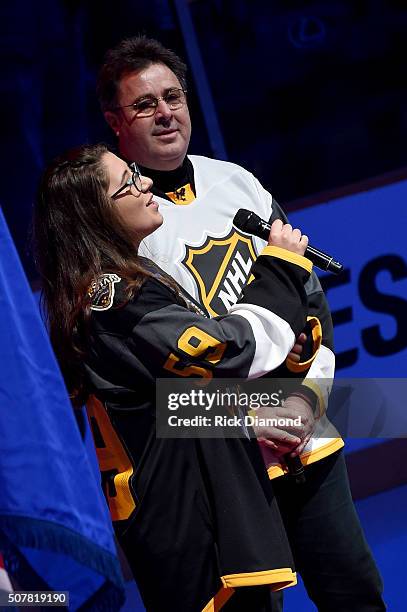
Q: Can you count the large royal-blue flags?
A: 1